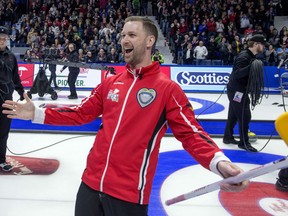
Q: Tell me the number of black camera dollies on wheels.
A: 1